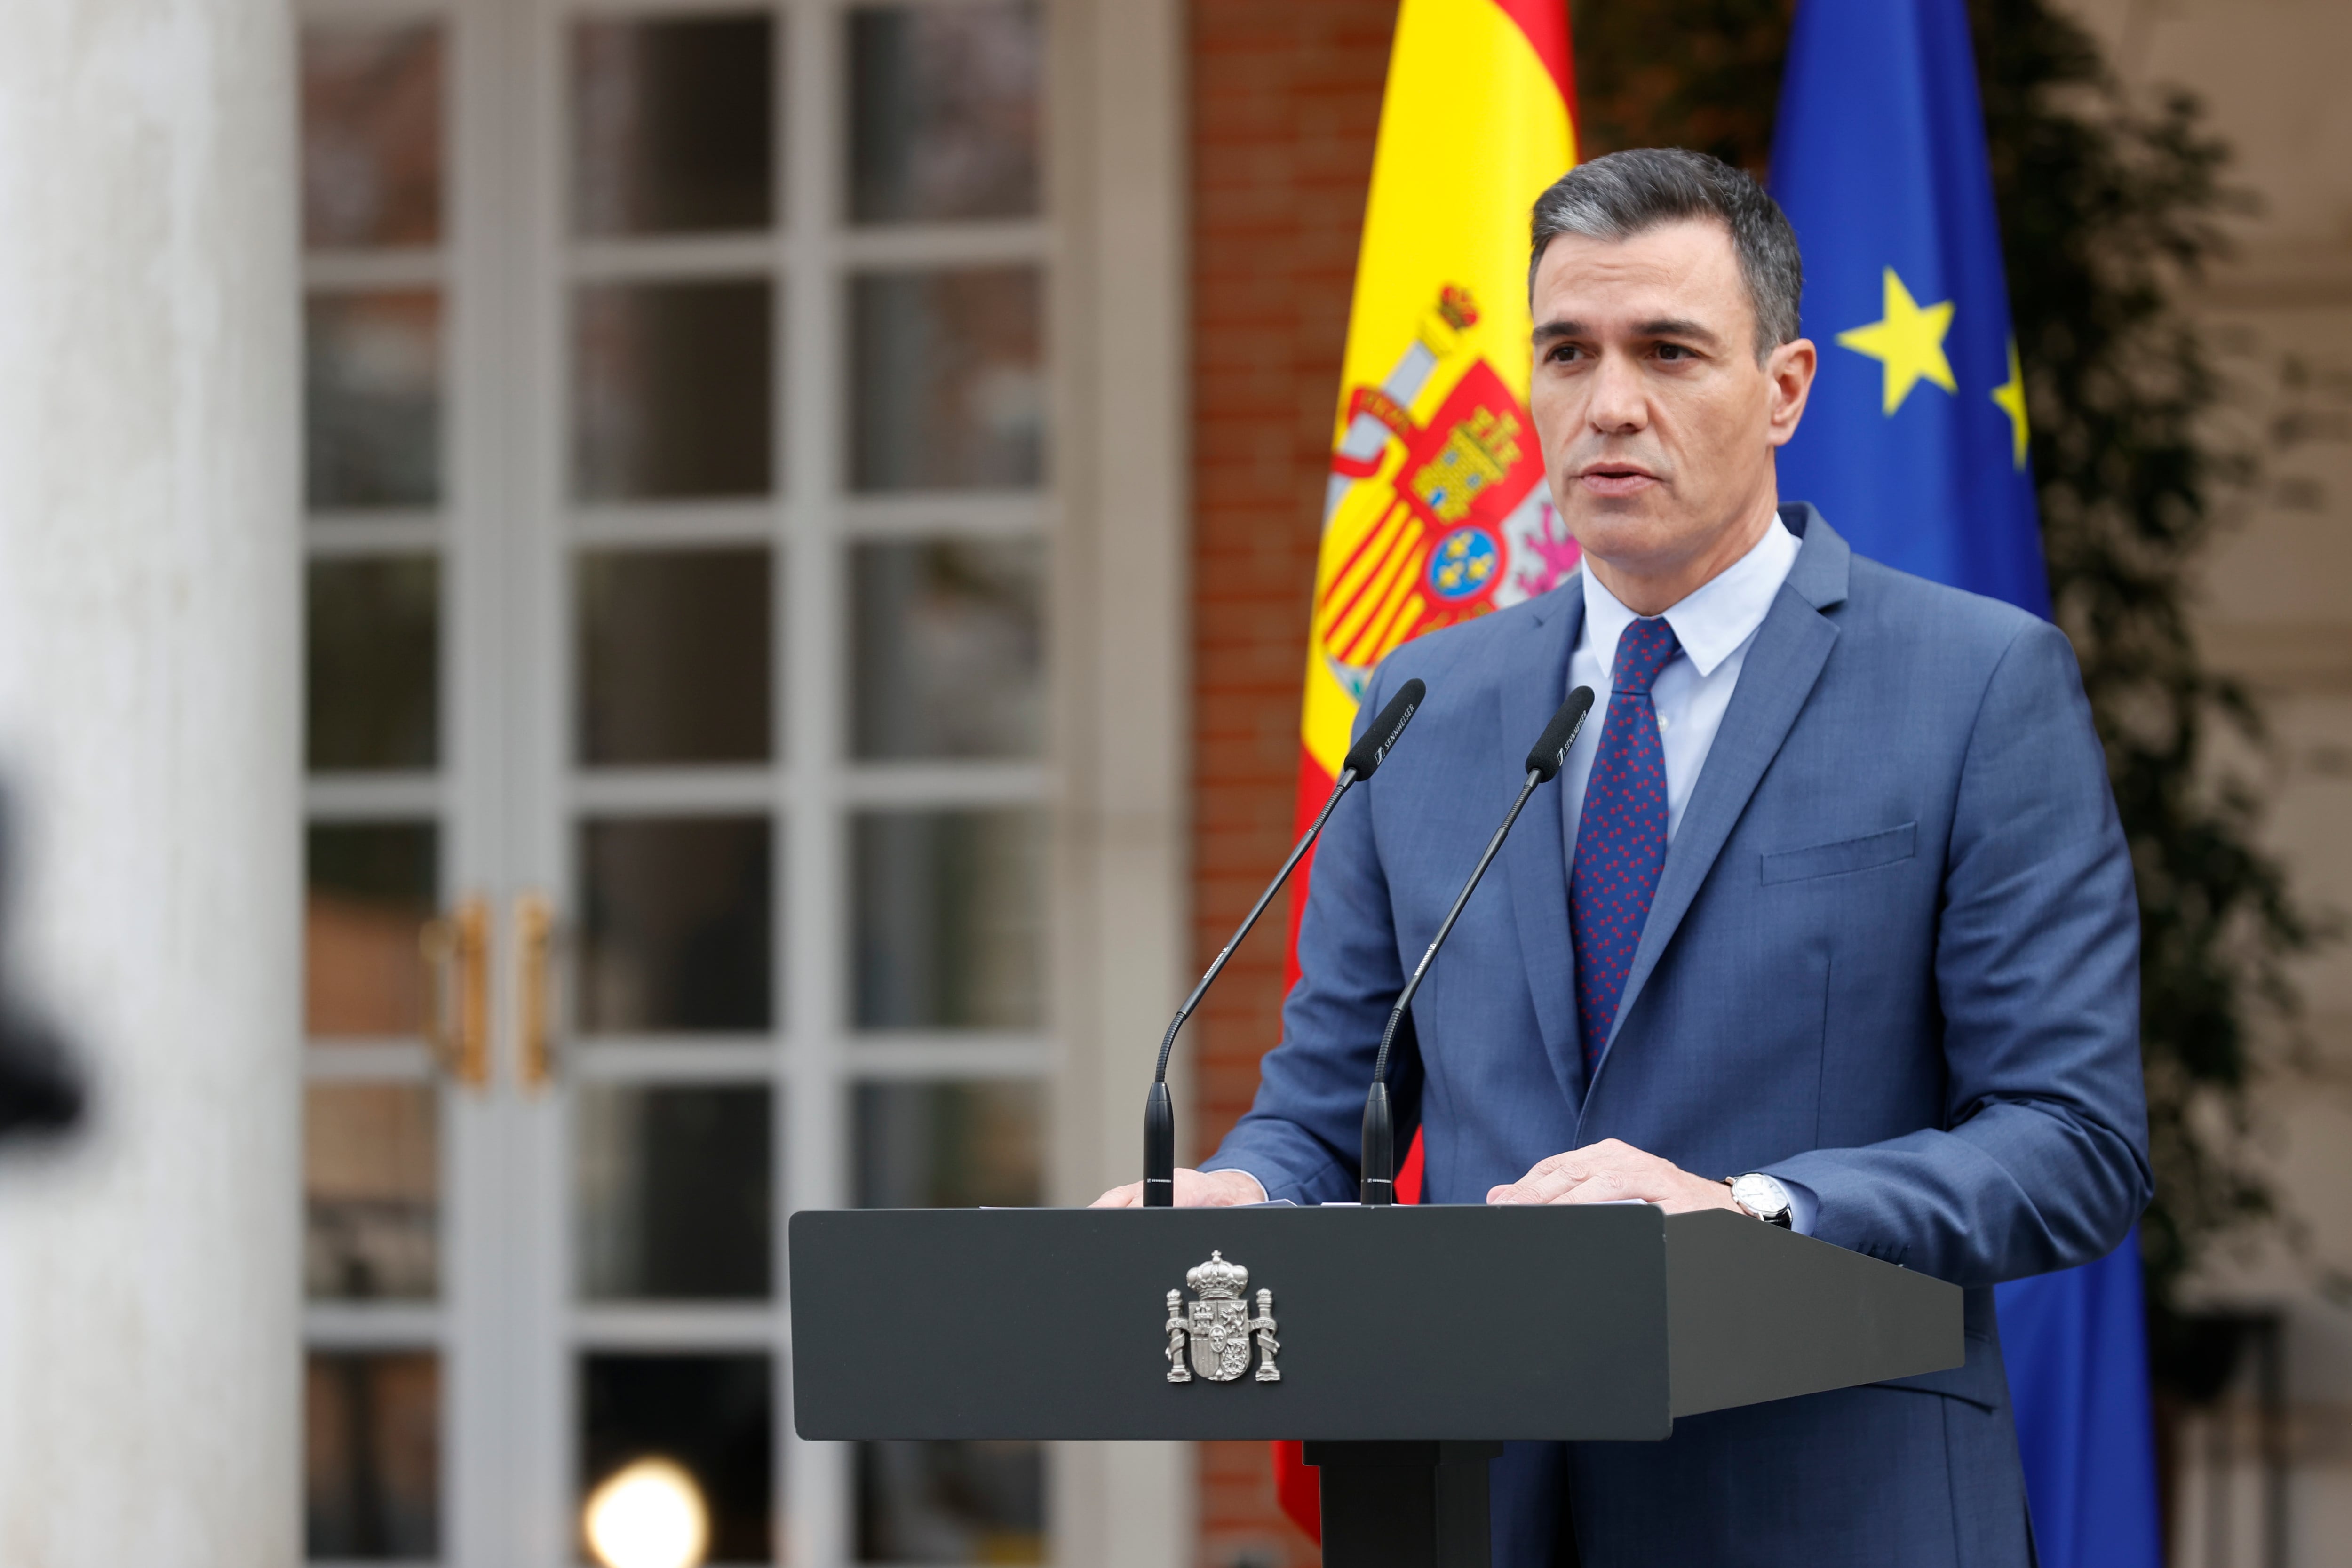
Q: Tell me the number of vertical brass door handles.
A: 2